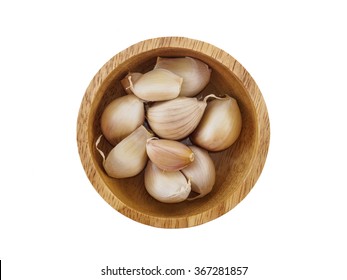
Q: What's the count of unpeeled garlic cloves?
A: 10